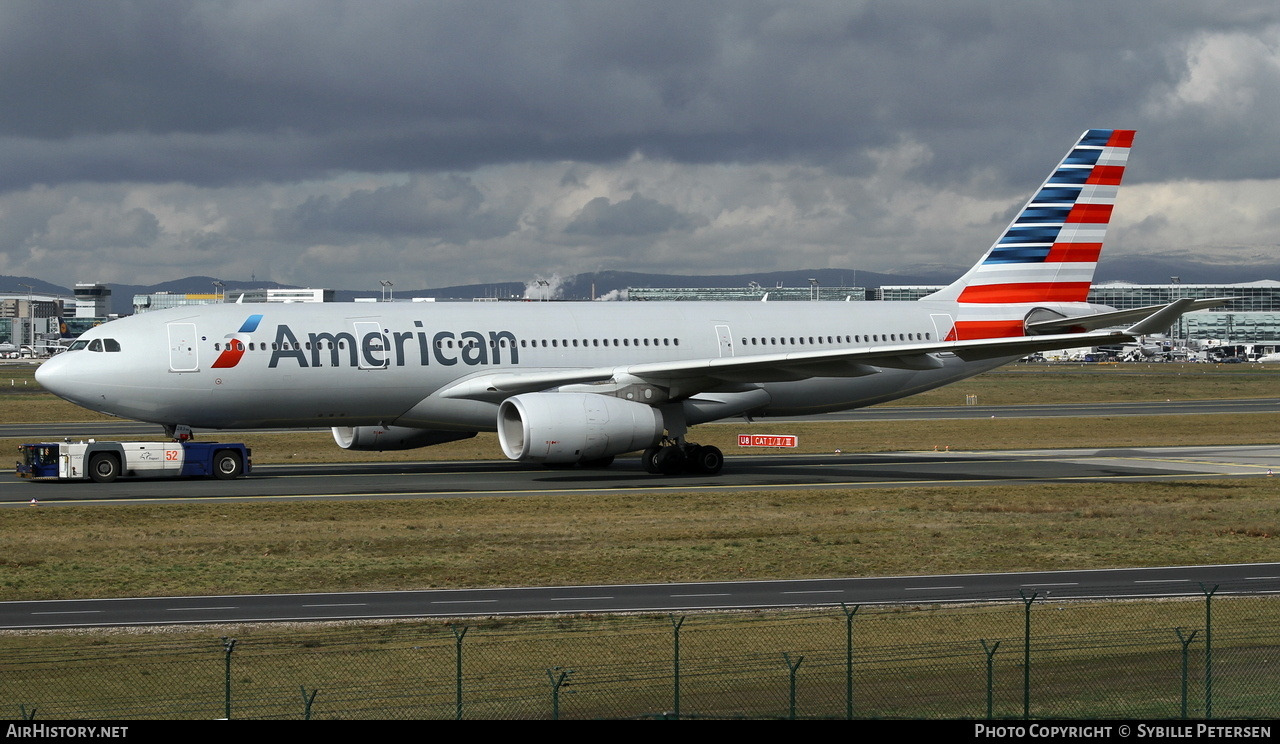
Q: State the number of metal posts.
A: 12